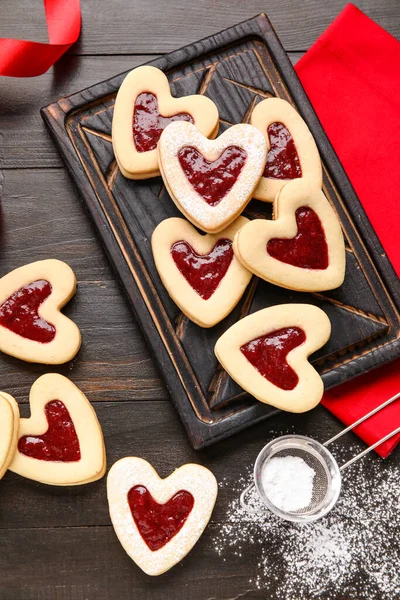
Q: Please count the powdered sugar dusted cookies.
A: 2